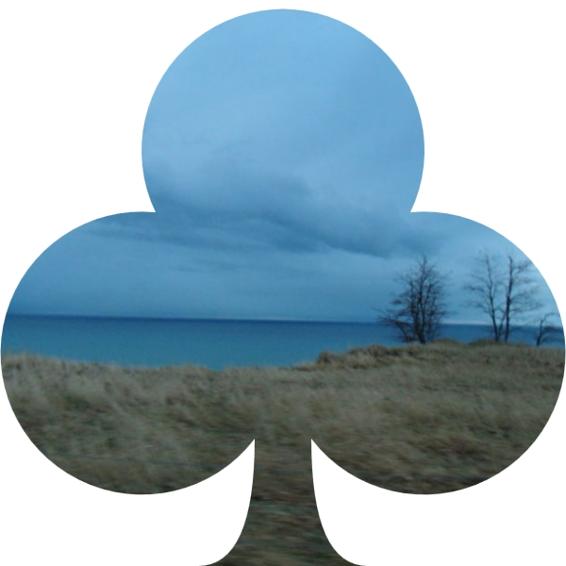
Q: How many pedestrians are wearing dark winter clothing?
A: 0